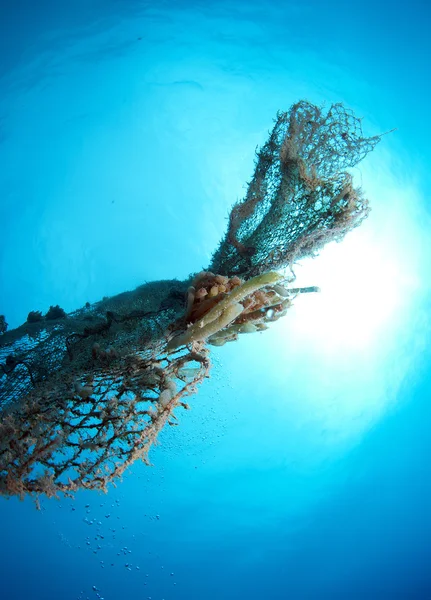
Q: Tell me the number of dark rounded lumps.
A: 3